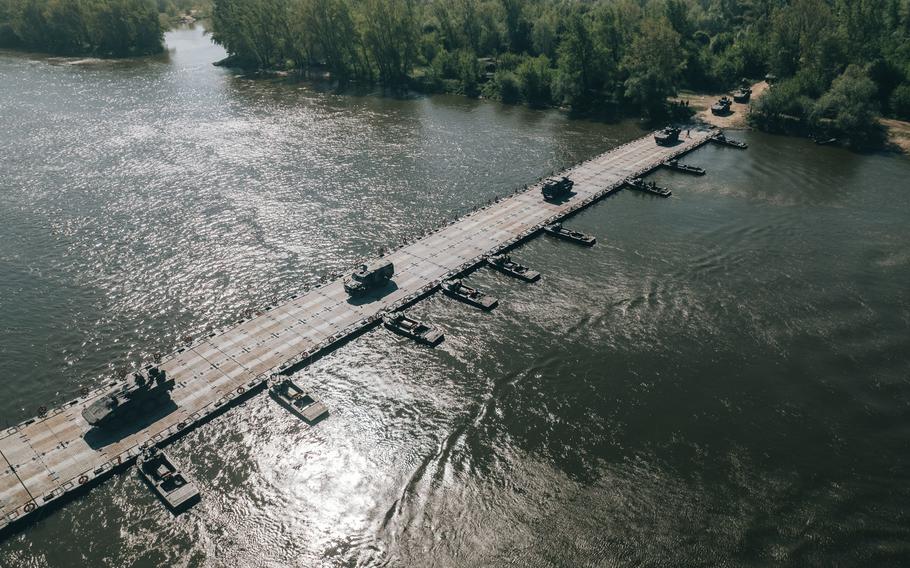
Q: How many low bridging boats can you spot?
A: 9